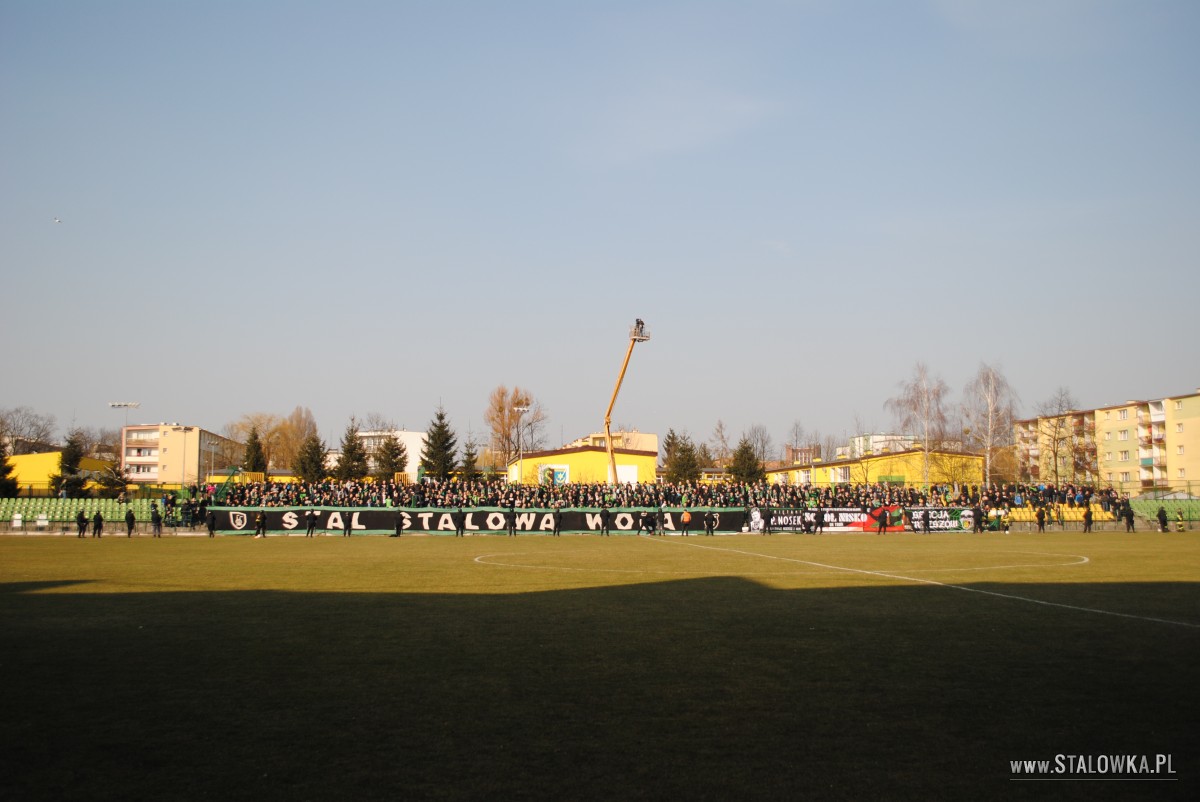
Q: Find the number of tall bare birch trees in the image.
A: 2